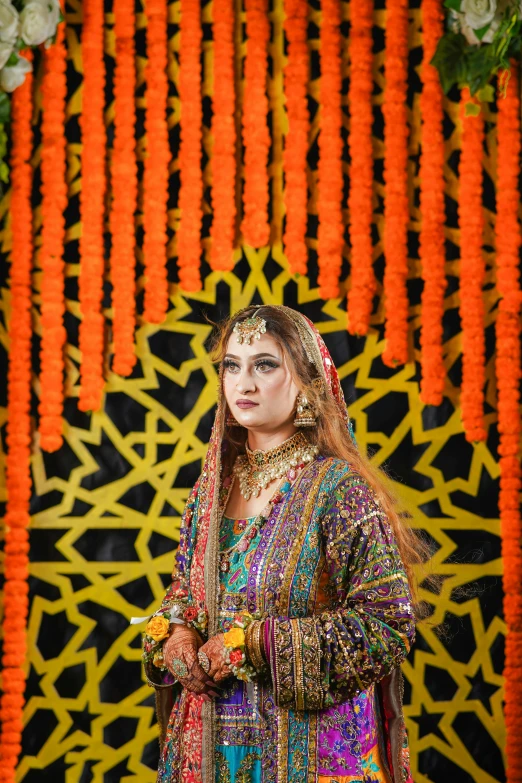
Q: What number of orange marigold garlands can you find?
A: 15